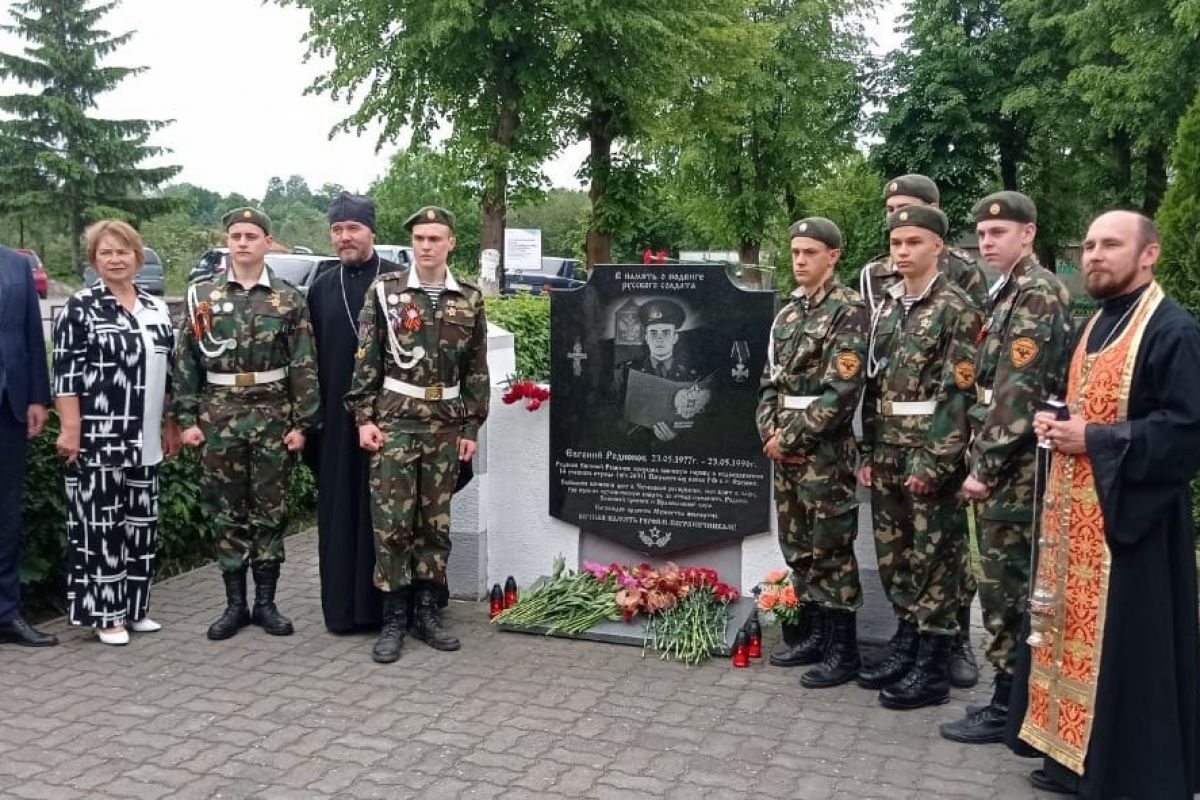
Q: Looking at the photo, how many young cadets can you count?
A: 6